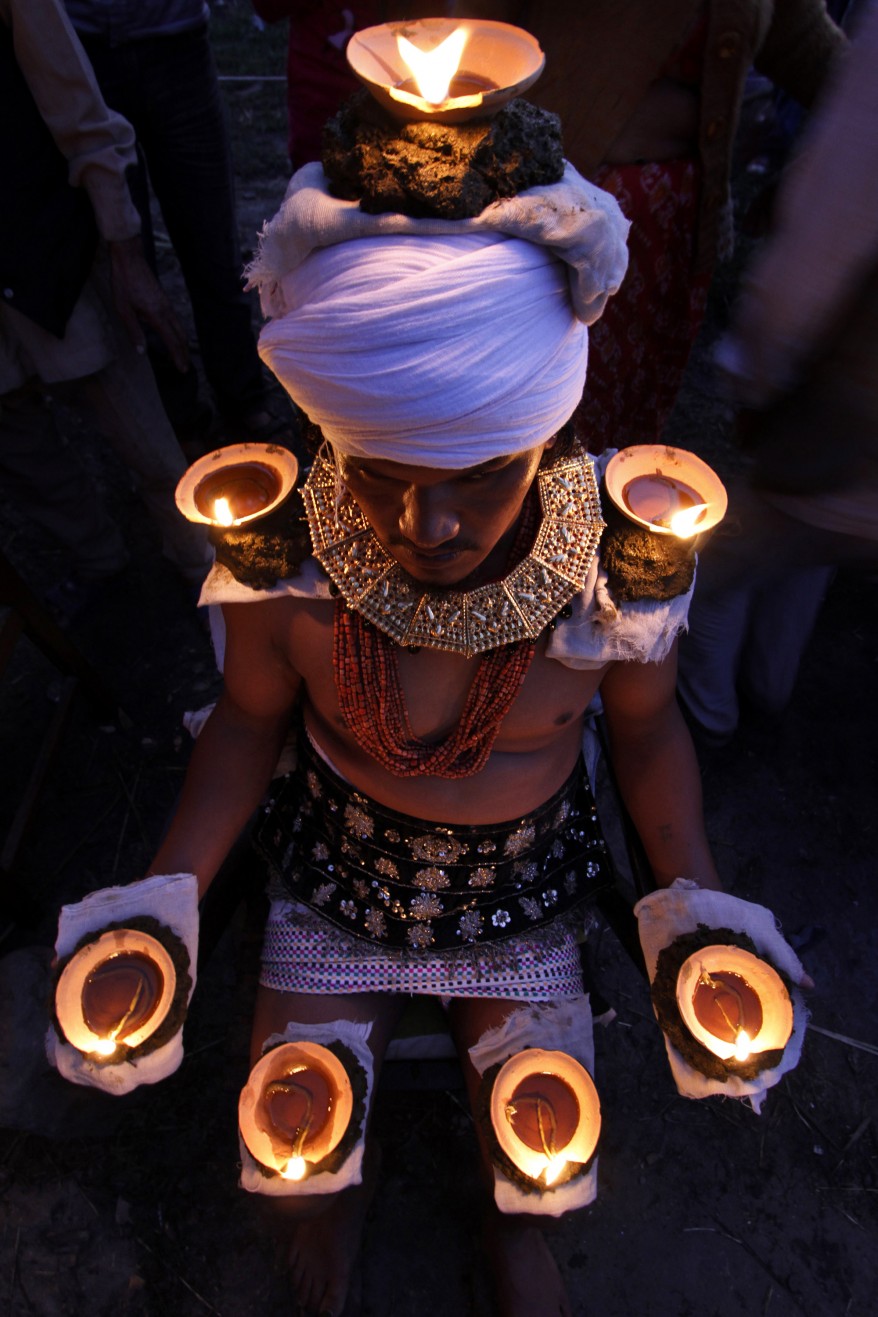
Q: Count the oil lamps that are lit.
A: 7